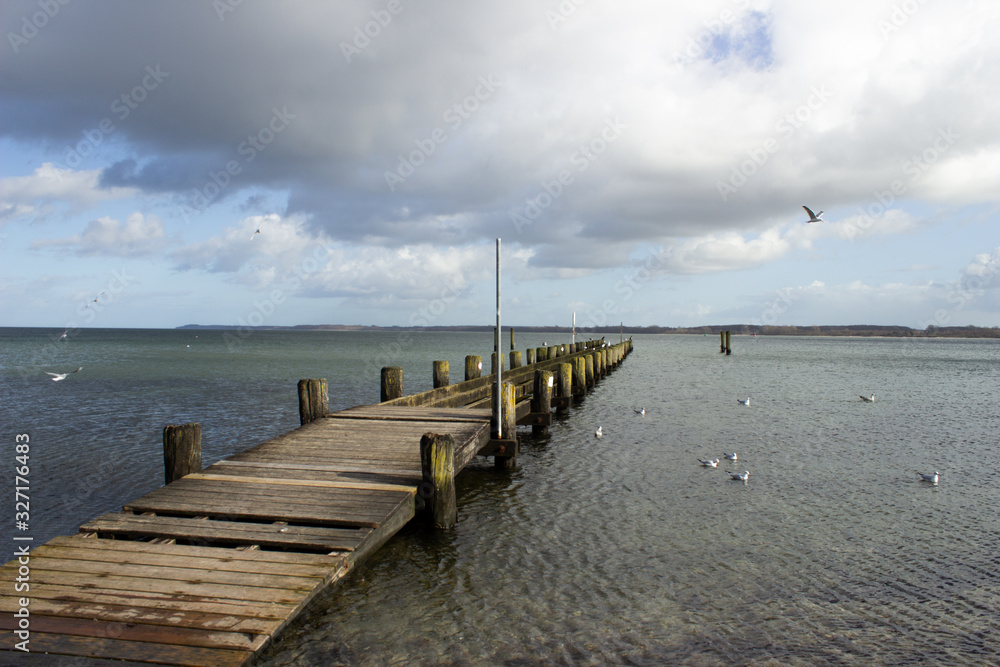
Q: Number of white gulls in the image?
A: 13